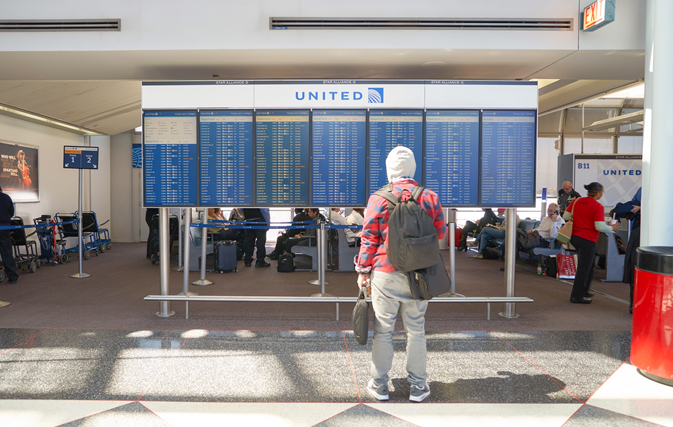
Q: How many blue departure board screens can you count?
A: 7